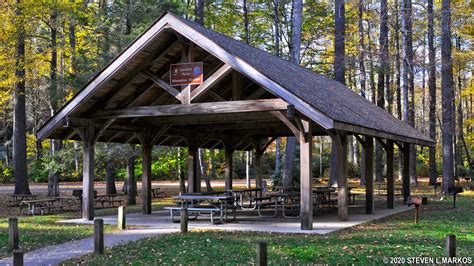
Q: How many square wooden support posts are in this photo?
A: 10